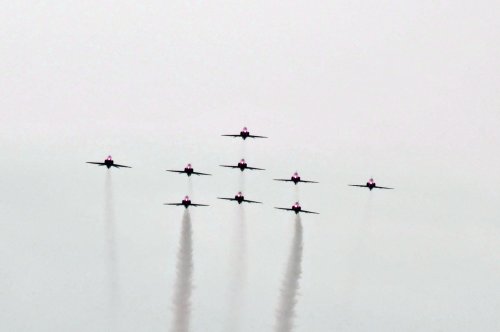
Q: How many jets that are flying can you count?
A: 9